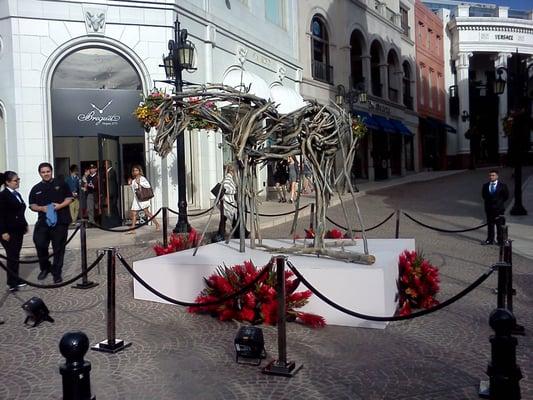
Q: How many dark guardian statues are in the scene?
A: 0